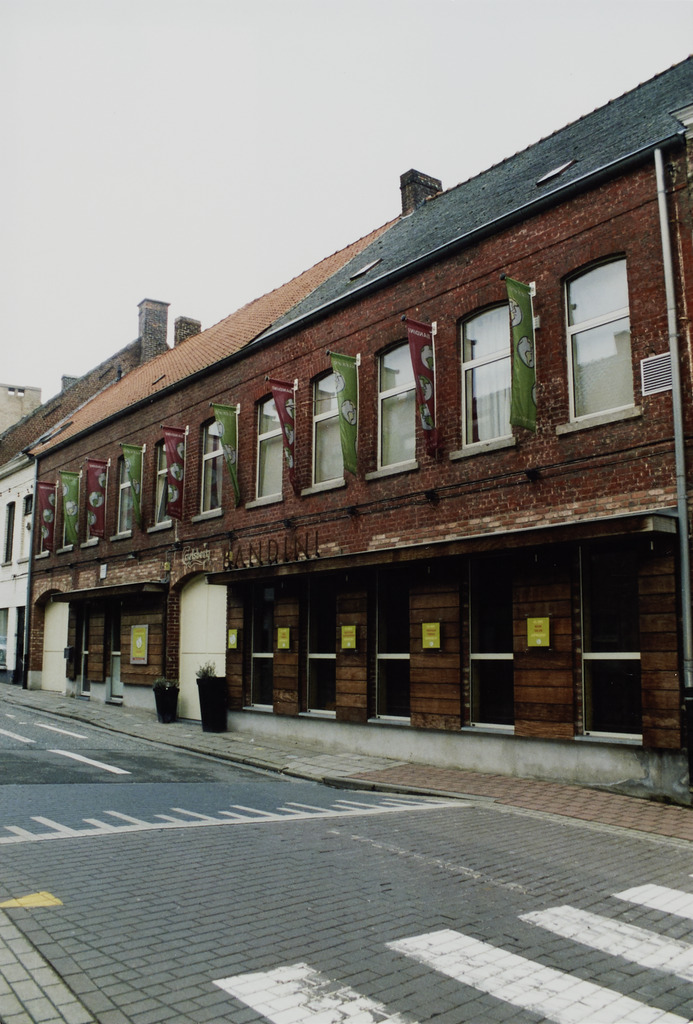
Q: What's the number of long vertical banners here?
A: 10